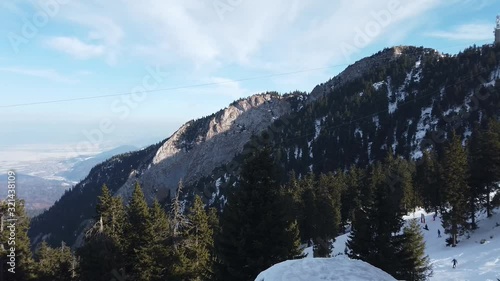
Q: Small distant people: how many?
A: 4